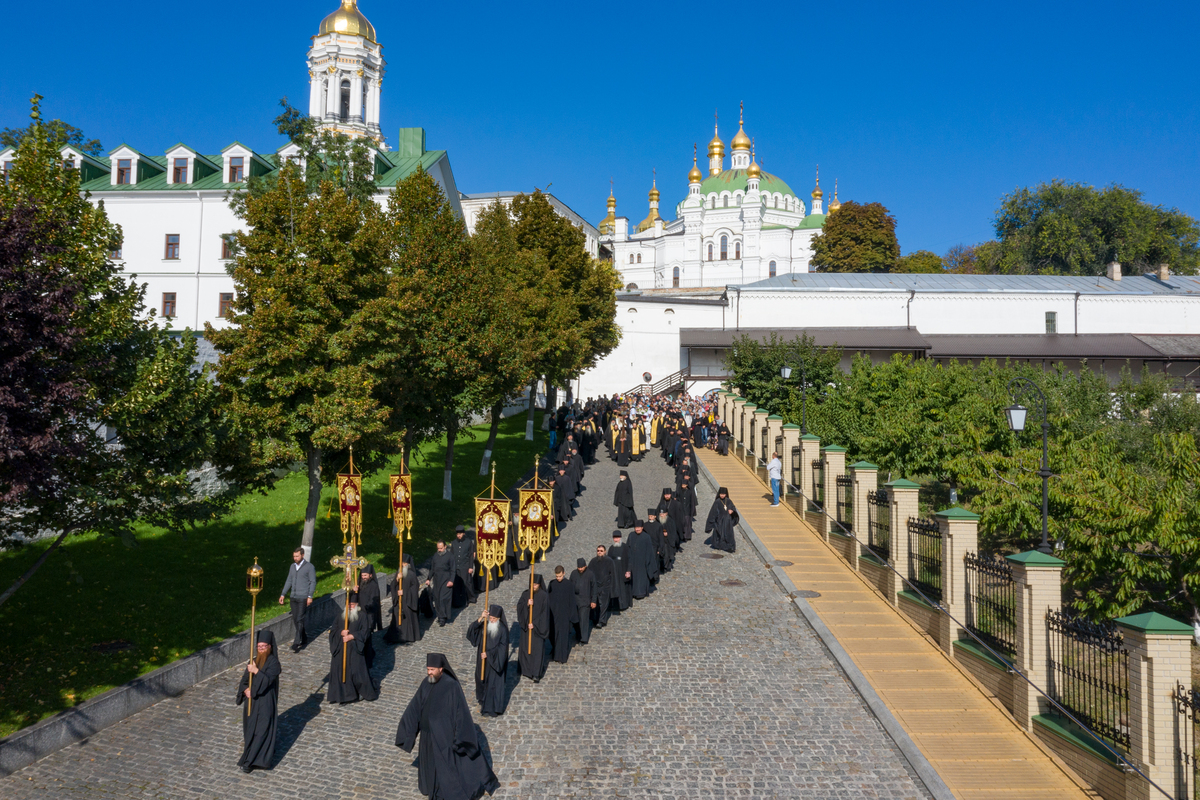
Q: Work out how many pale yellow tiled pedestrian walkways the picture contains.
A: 1